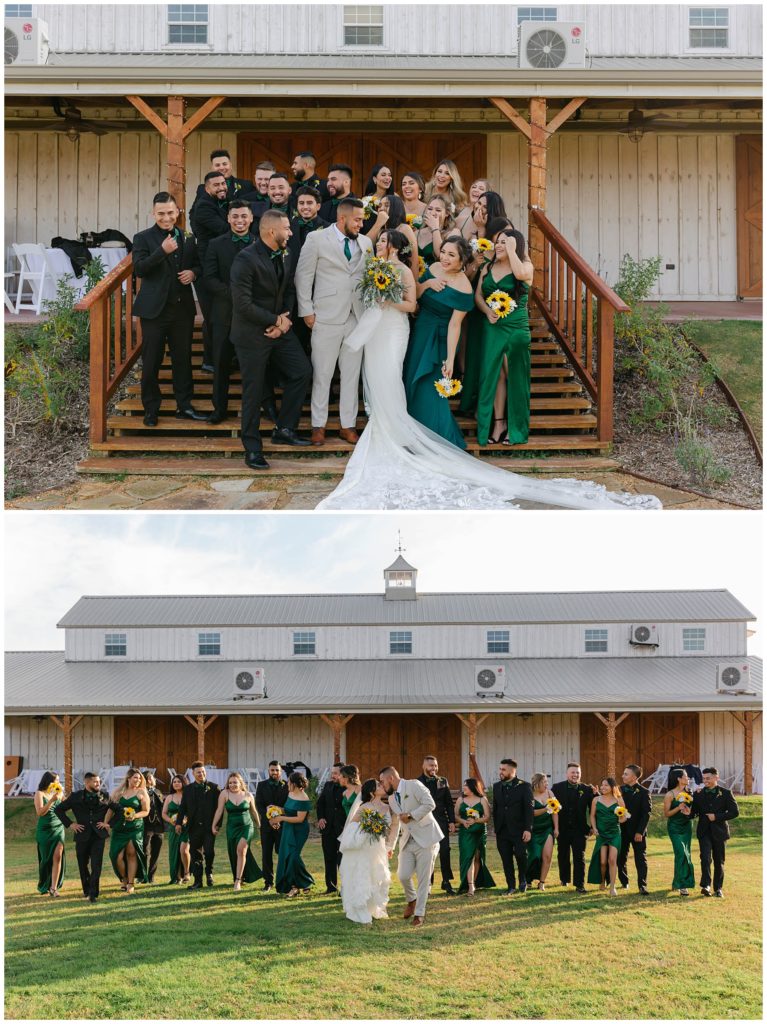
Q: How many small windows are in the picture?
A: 12